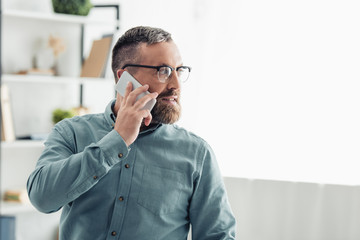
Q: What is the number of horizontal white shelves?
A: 4